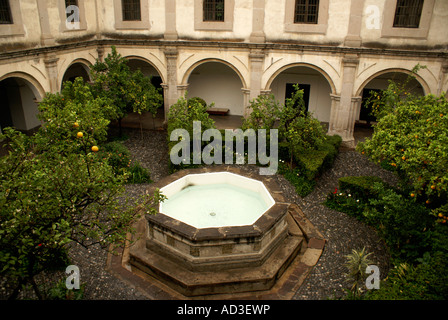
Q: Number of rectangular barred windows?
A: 6